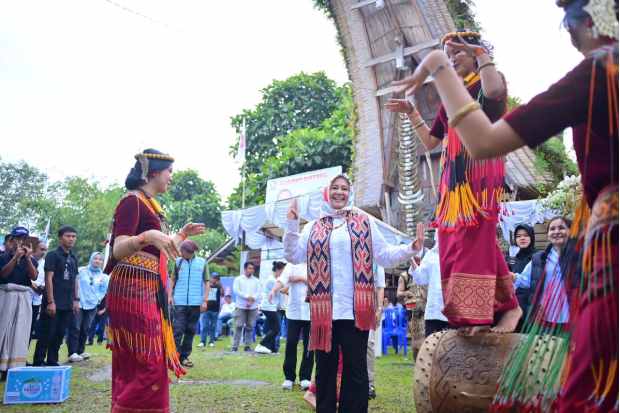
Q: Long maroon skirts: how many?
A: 3